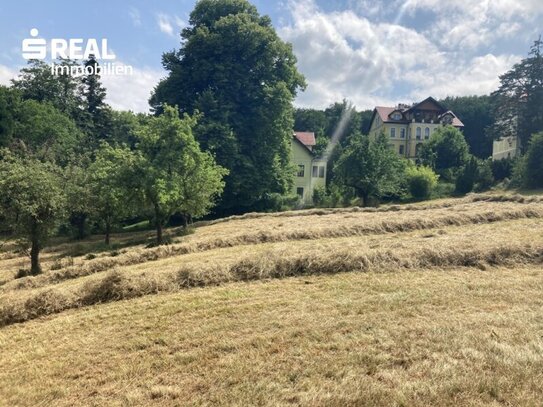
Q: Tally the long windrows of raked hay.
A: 3